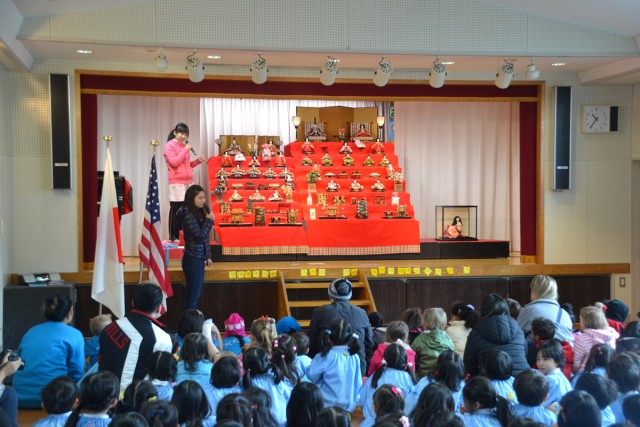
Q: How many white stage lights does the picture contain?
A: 8